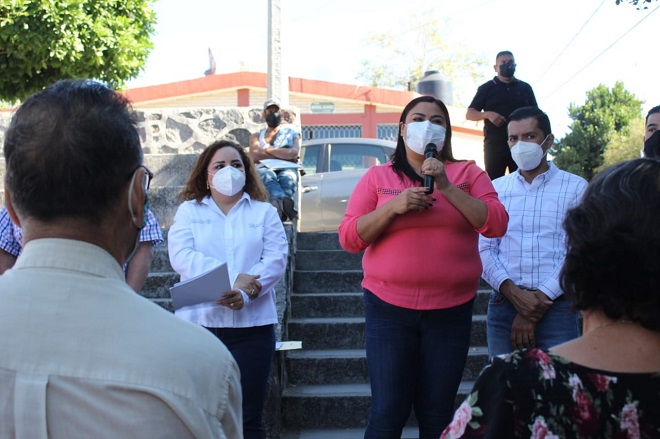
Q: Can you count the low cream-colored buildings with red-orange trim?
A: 1